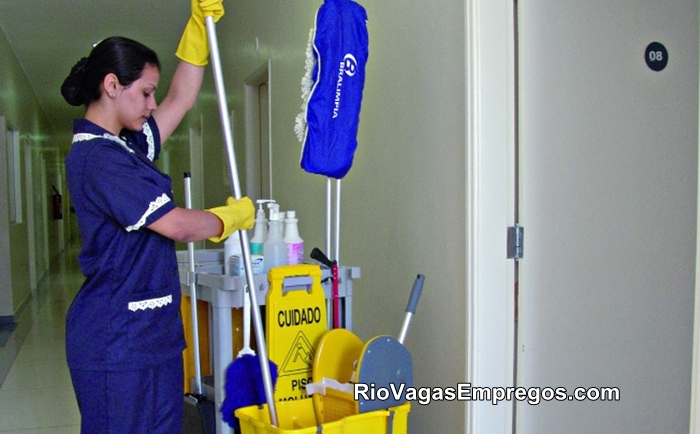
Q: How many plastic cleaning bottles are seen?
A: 5